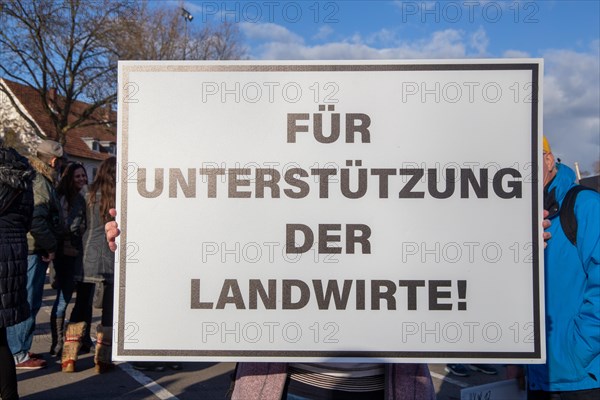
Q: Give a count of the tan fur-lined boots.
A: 2